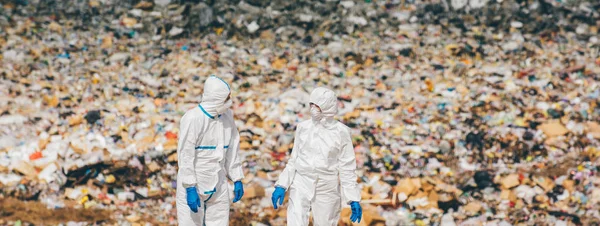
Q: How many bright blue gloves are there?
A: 4